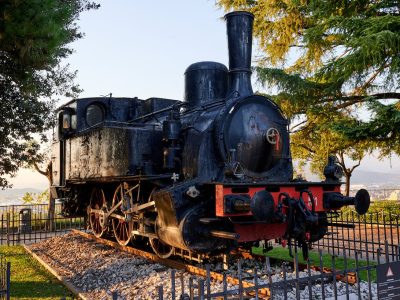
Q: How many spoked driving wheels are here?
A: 3